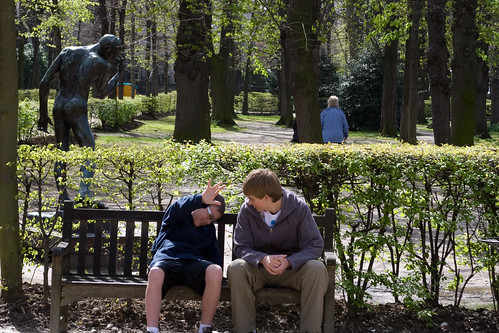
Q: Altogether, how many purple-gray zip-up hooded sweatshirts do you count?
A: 1